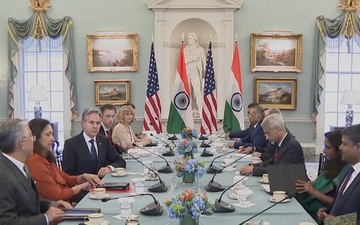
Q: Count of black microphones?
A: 13